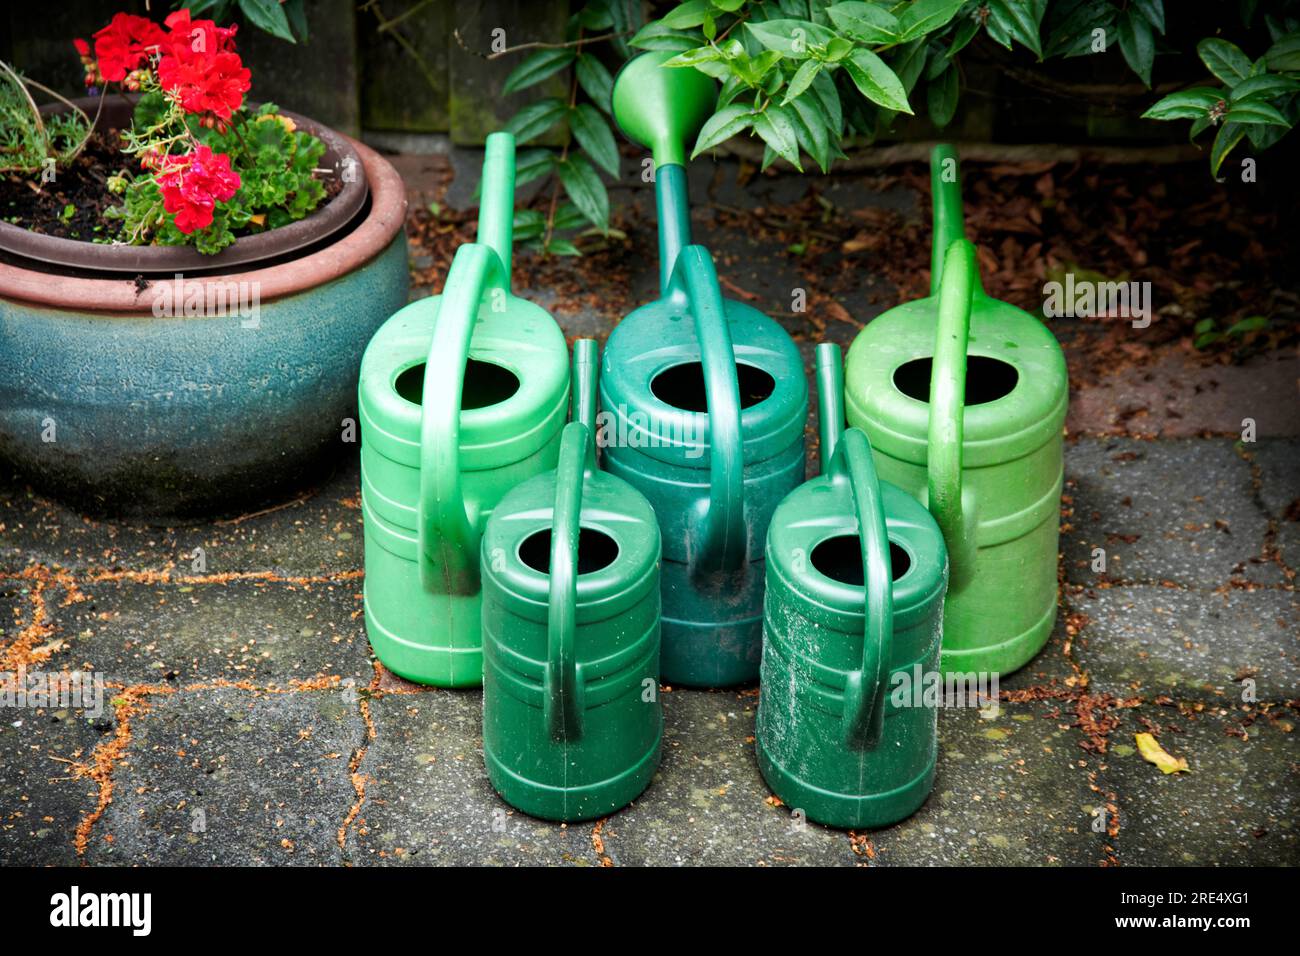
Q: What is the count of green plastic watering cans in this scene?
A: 5